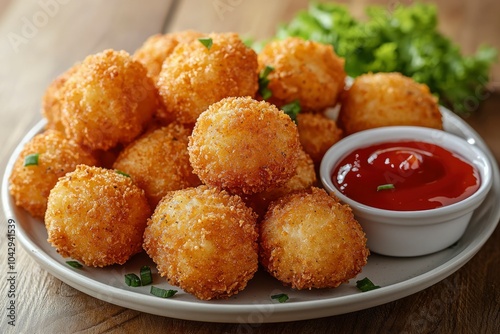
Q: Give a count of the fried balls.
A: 14